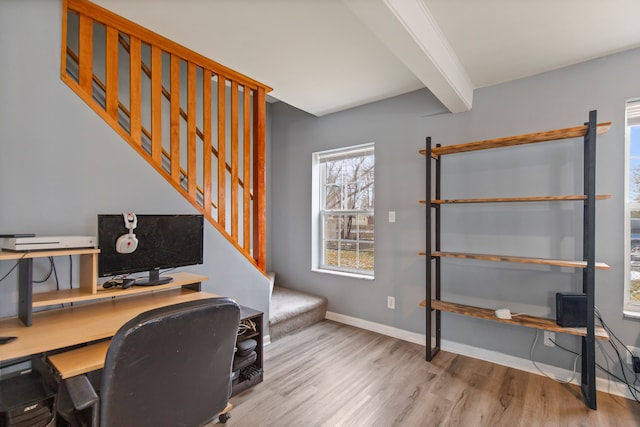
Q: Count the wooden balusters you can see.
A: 10